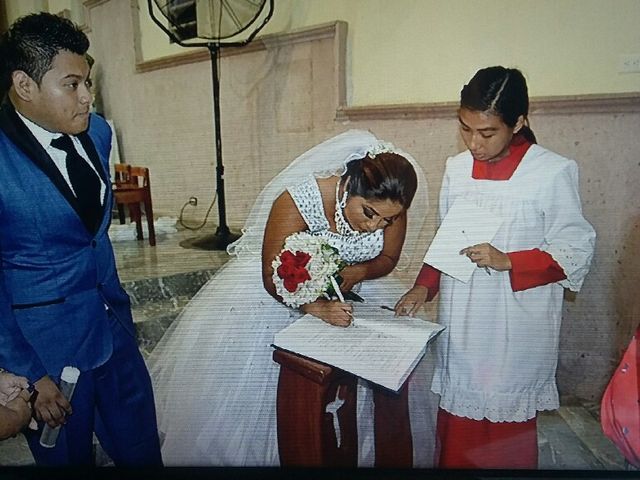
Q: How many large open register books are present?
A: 1